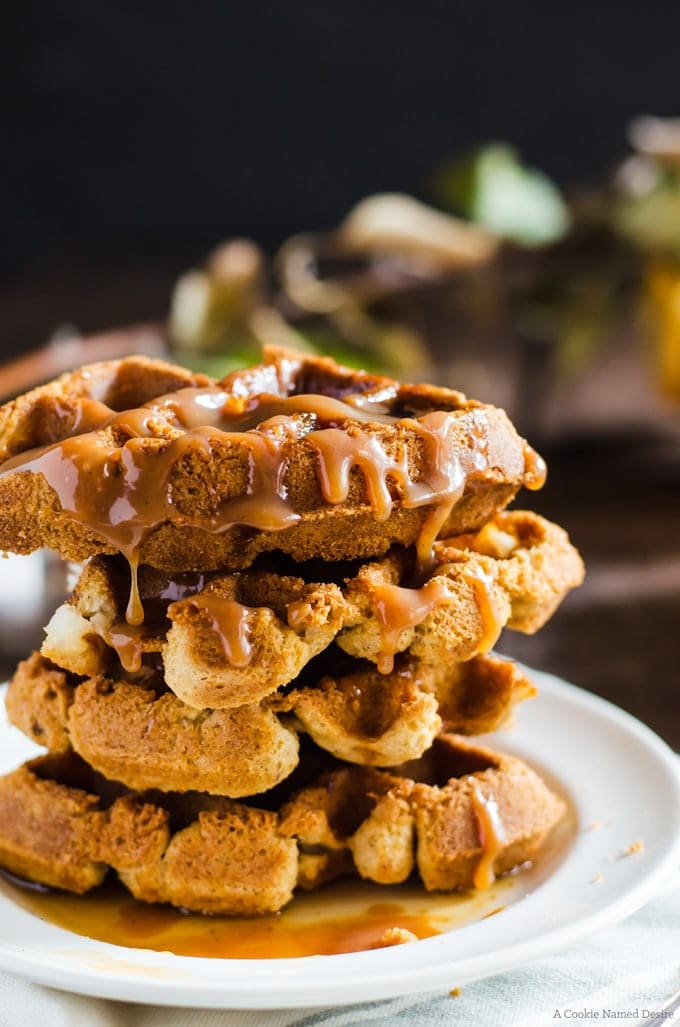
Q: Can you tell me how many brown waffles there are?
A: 4